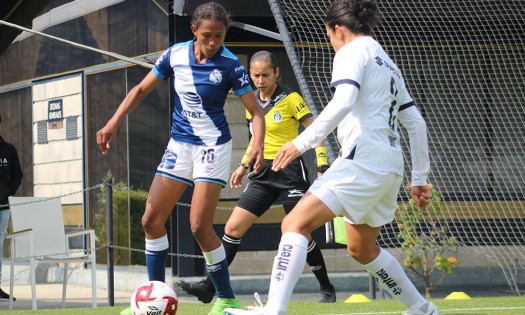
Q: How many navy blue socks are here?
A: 2